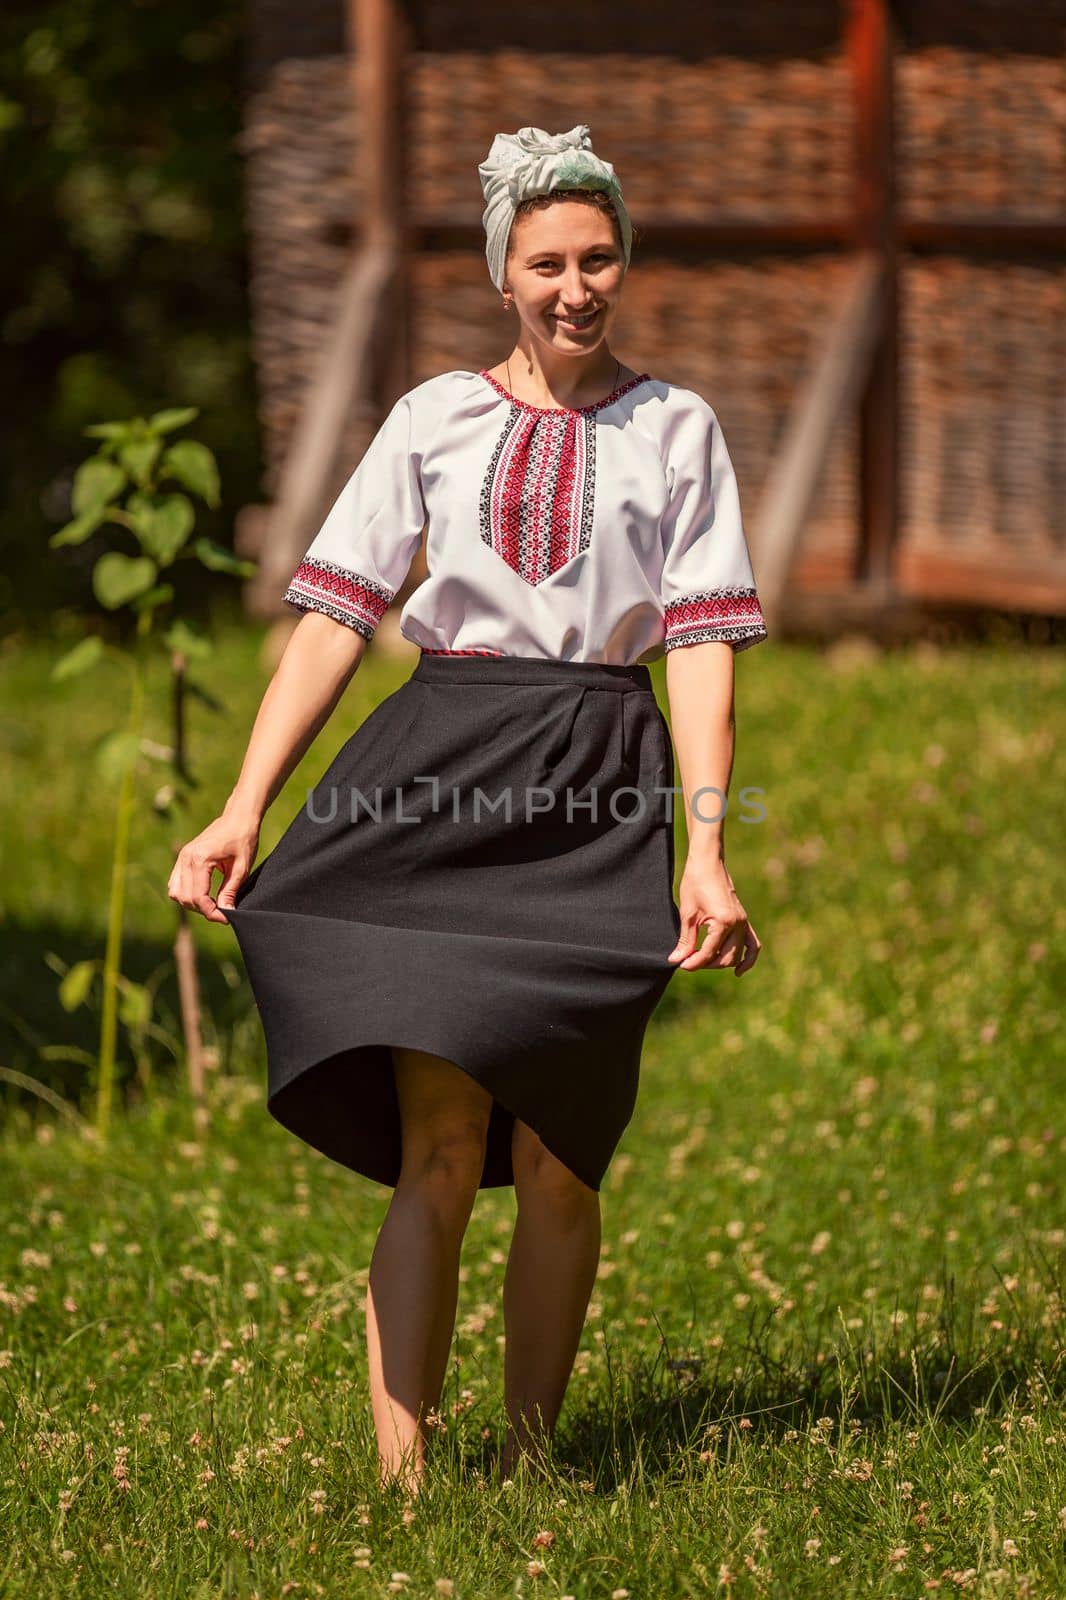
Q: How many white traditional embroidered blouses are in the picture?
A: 1